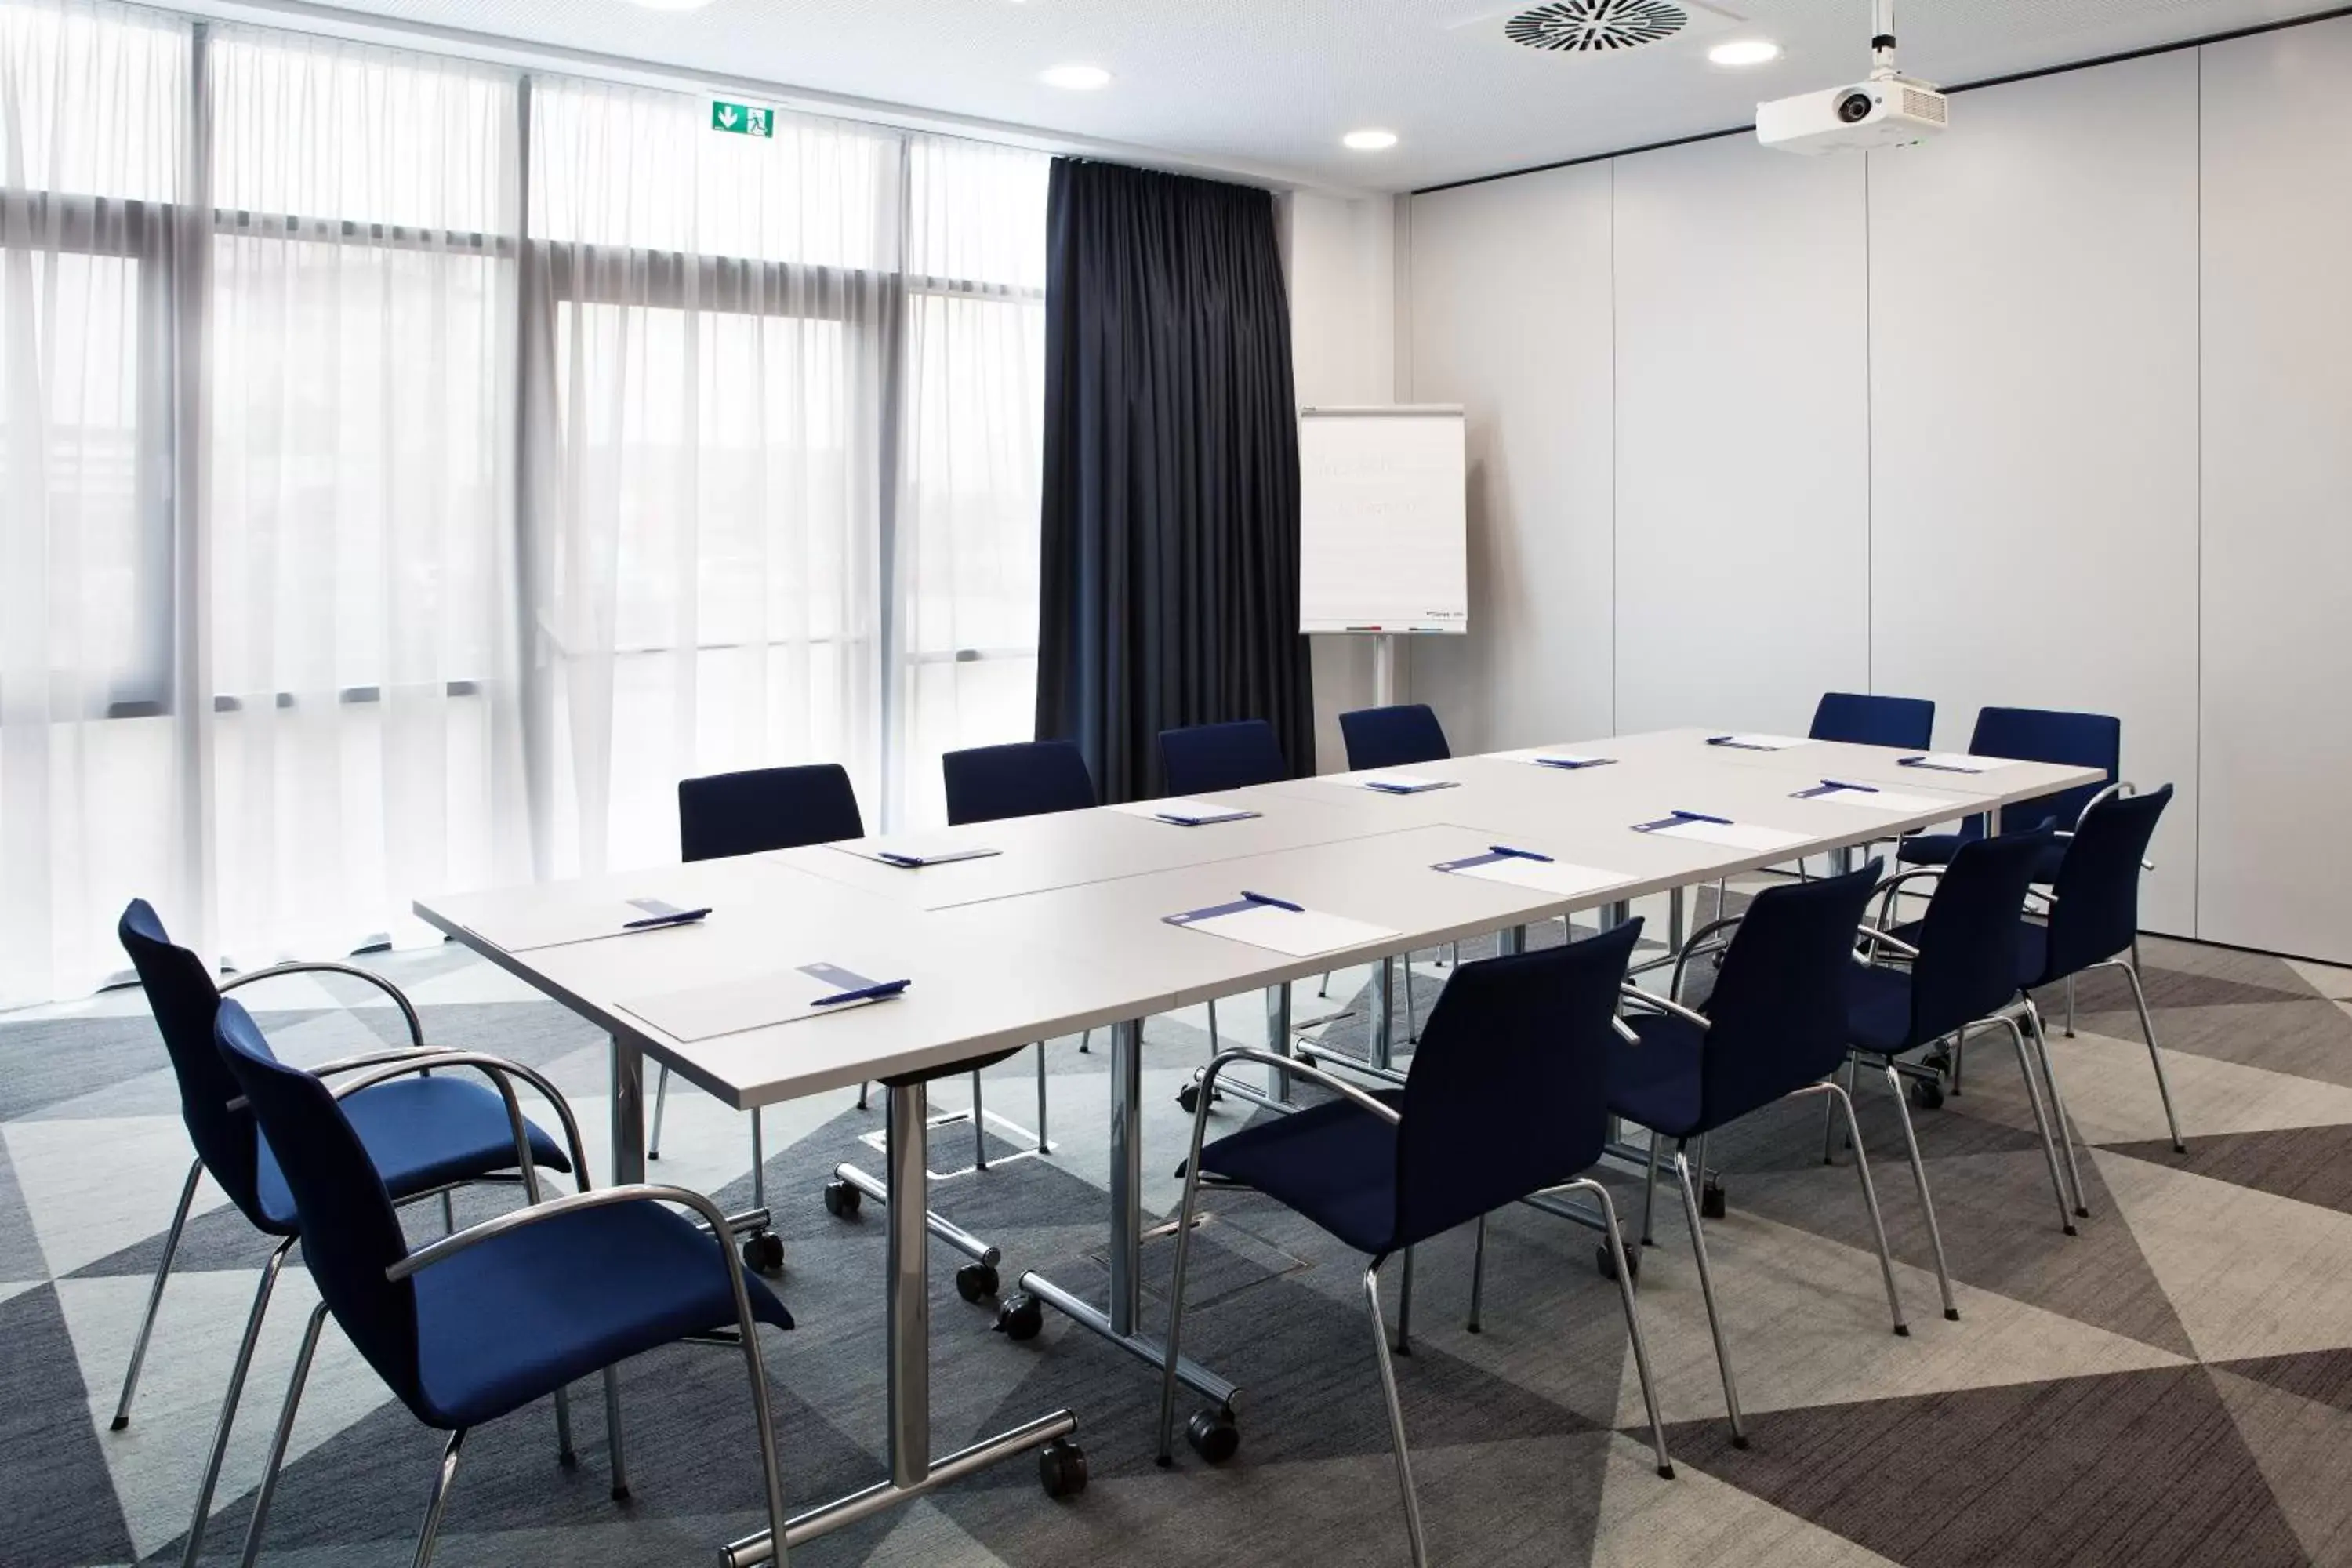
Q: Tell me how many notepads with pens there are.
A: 12